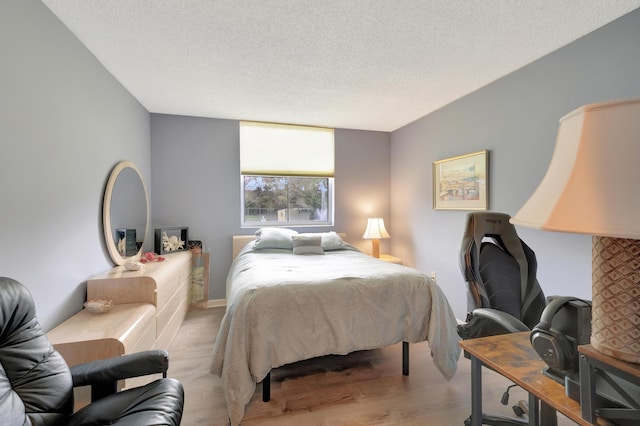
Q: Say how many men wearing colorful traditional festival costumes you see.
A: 0